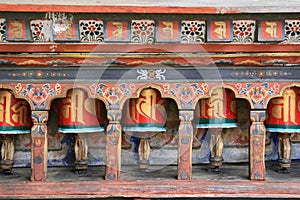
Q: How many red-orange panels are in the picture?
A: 6